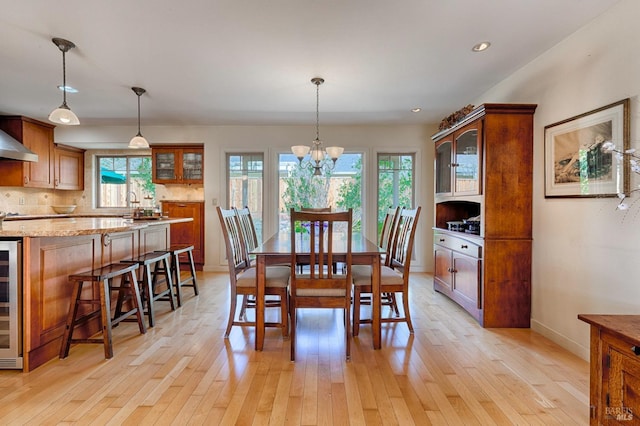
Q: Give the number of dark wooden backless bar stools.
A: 3